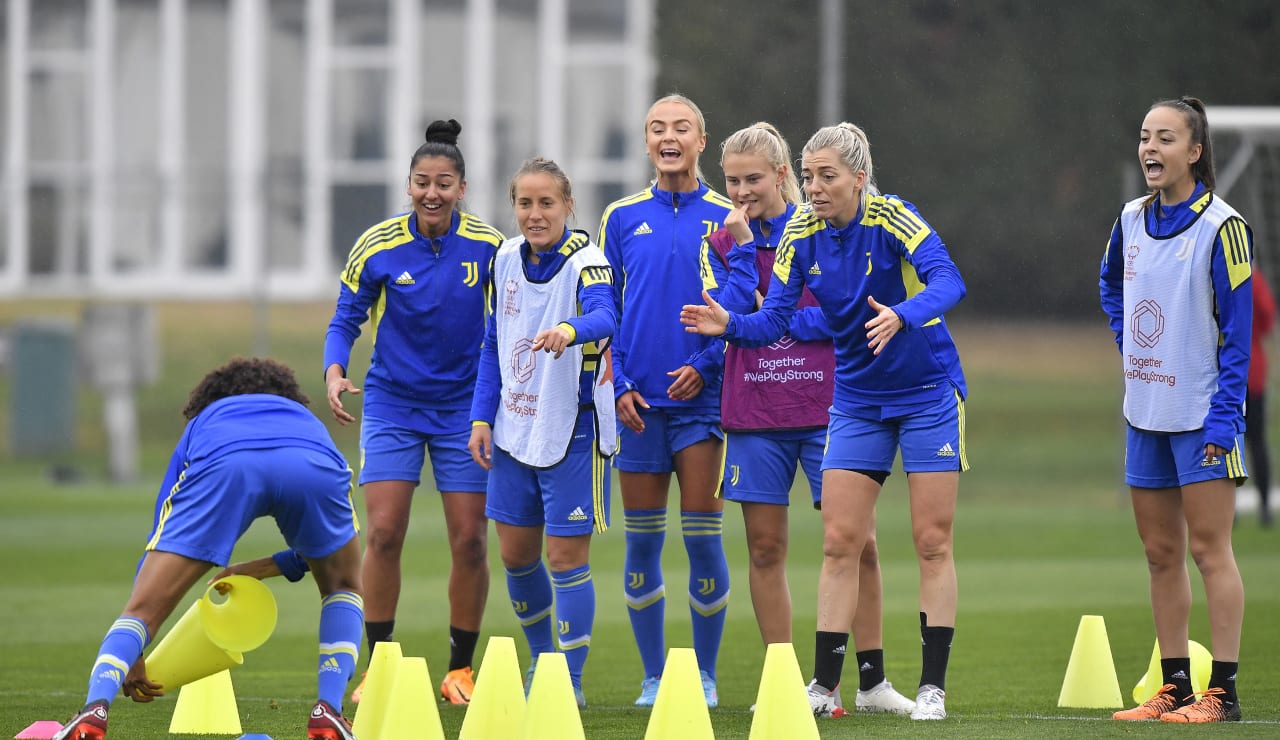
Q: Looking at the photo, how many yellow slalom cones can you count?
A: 12